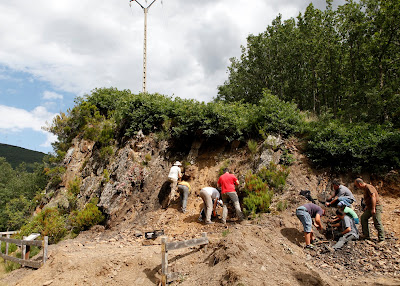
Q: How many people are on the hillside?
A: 9